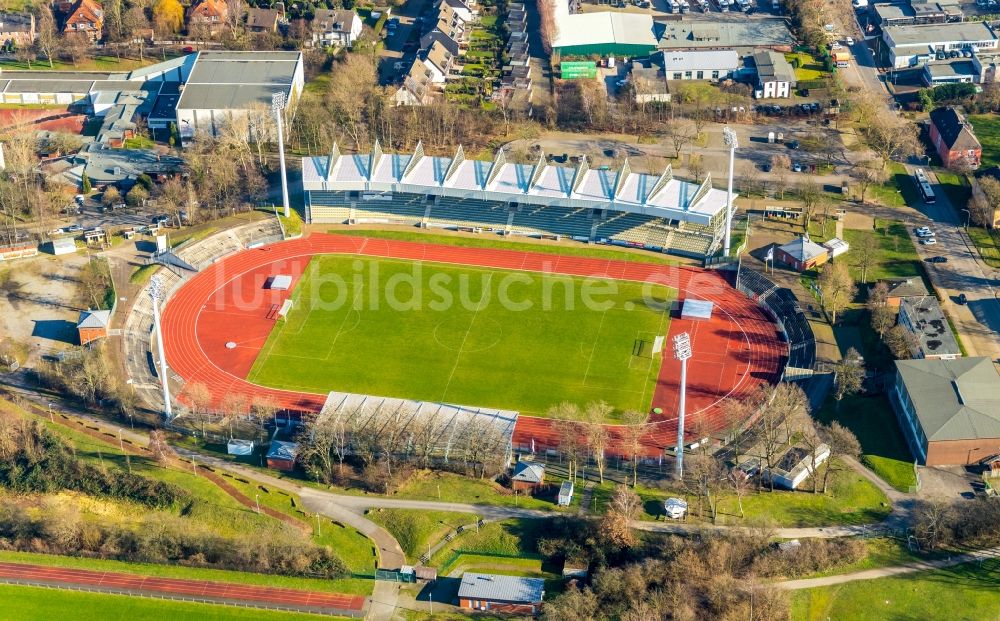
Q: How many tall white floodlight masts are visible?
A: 4